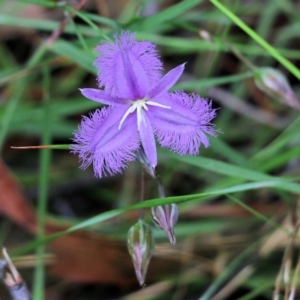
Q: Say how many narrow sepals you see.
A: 3